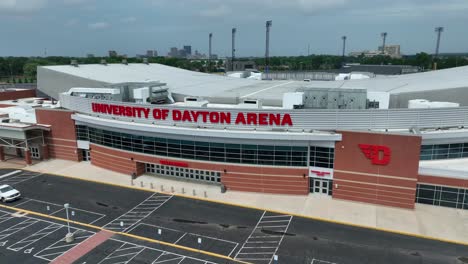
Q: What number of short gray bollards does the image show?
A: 8